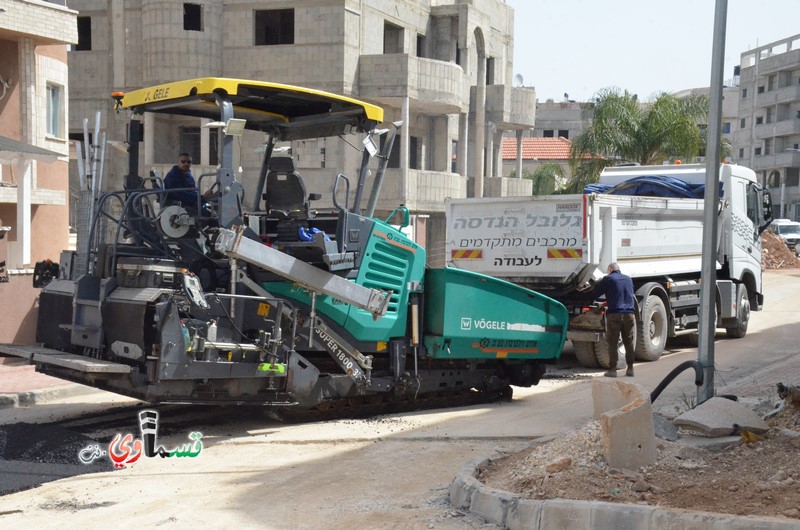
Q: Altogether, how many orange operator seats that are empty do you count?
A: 0